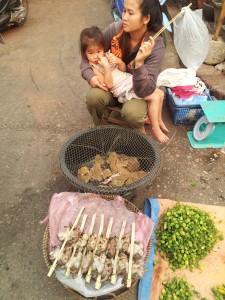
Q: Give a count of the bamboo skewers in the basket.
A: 7